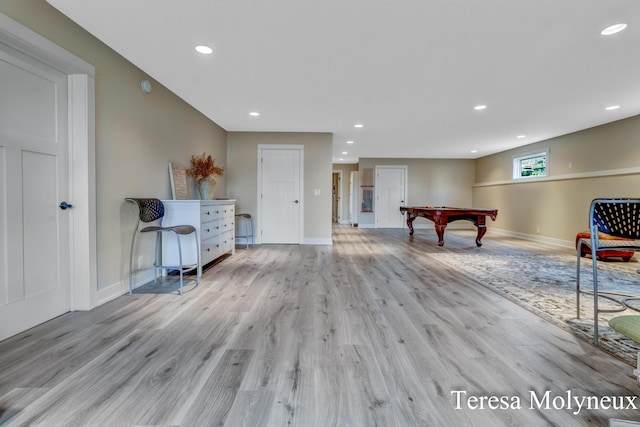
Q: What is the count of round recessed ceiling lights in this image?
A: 11